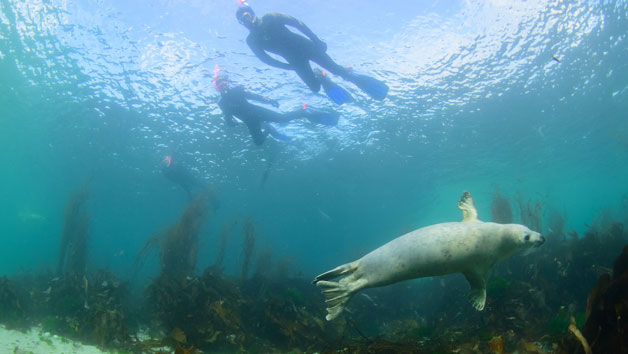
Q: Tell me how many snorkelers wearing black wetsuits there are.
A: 3